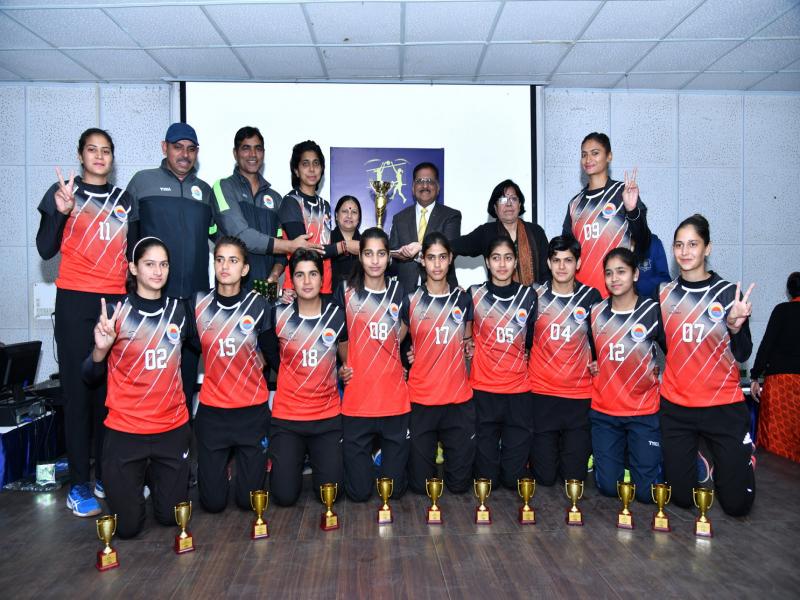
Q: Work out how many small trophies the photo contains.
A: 12